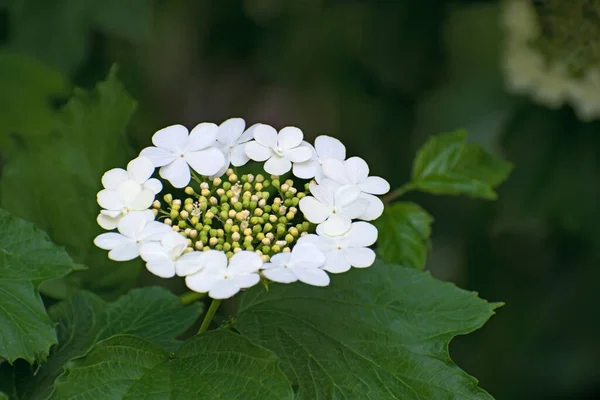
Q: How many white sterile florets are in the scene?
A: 13